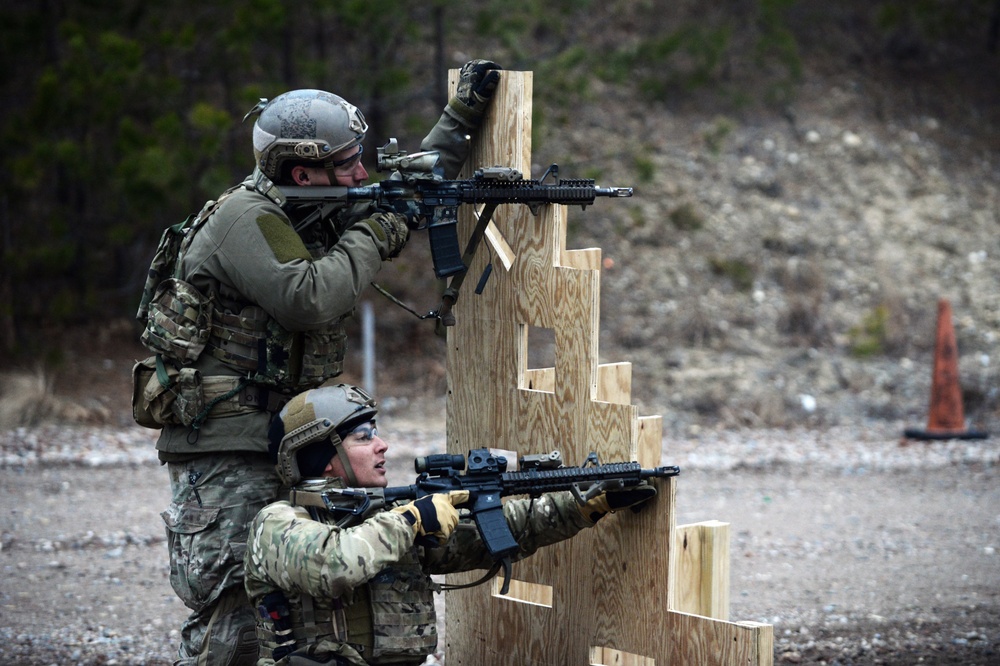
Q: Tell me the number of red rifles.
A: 0